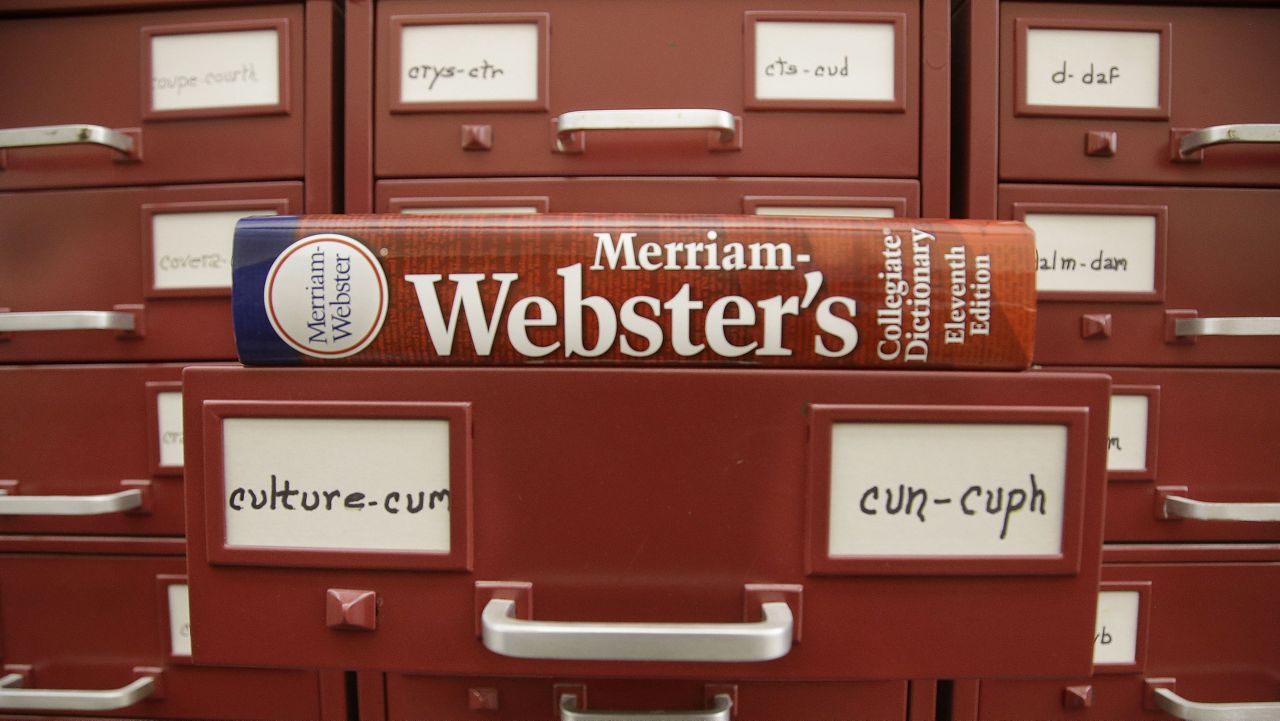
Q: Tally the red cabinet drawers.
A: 12